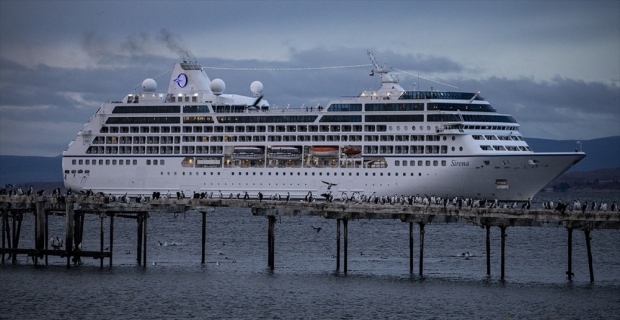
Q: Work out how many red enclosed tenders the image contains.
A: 1